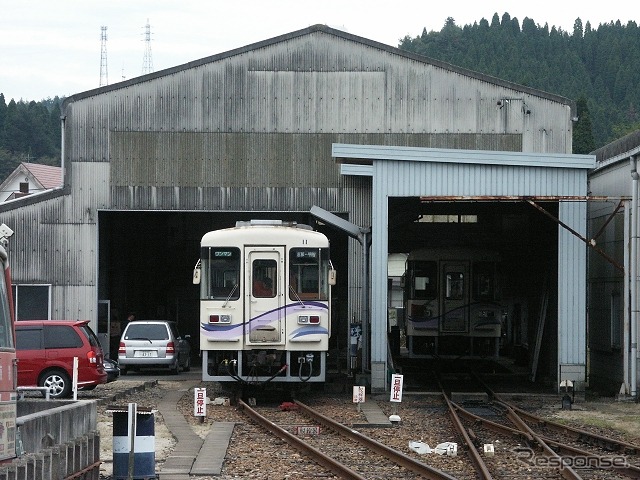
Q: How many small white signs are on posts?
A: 3